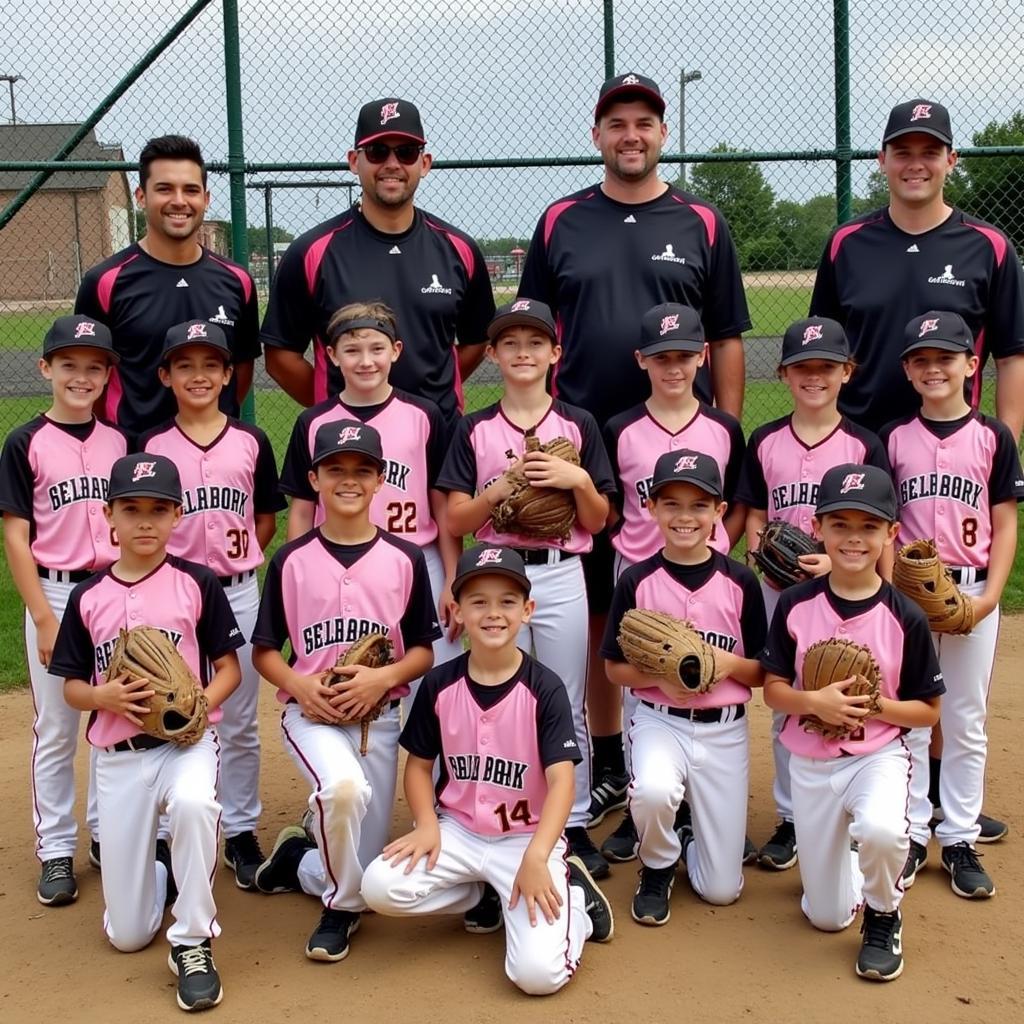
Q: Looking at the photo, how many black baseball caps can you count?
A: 14